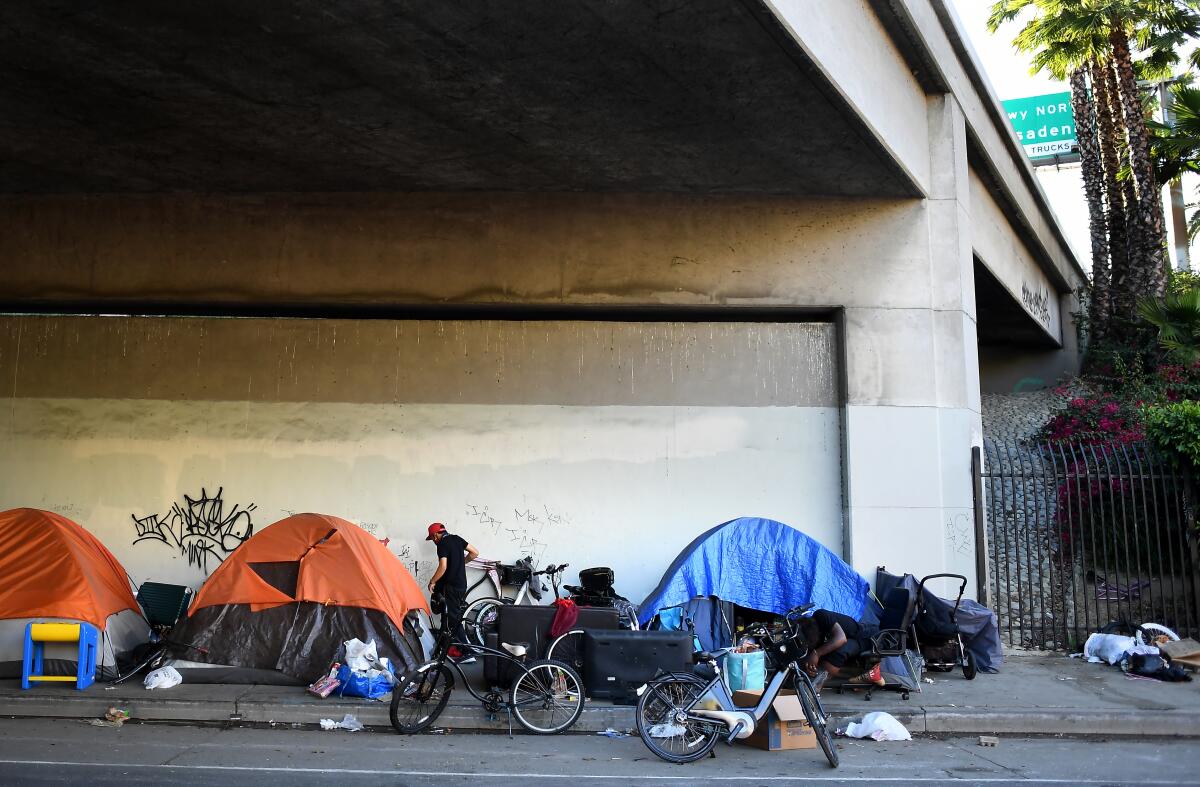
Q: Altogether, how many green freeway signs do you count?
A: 1